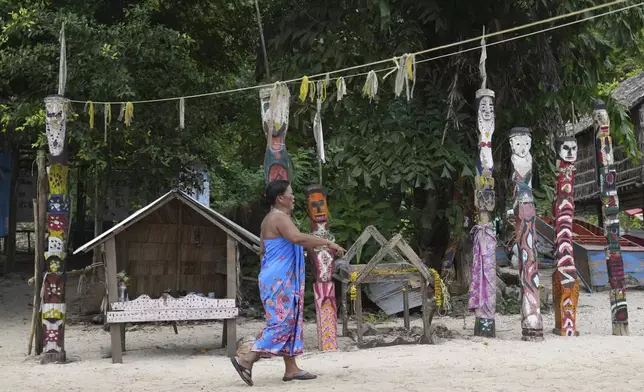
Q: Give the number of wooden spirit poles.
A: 7